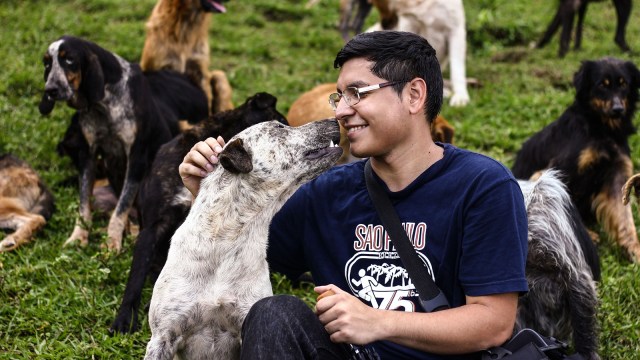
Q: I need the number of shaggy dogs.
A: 2